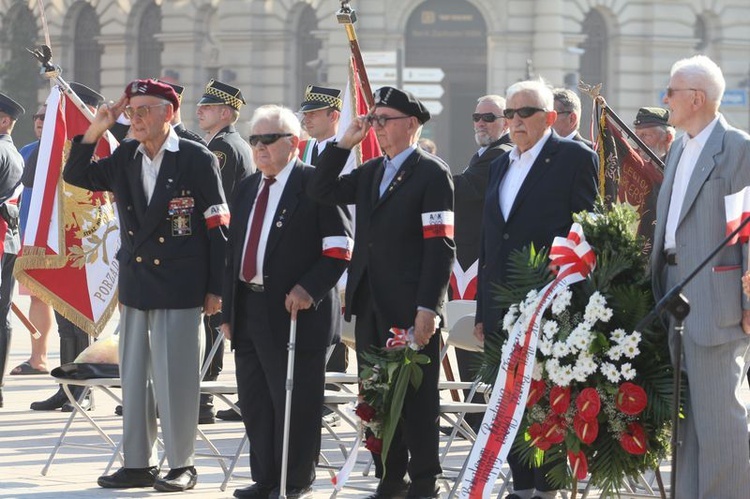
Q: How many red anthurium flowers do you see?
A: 9